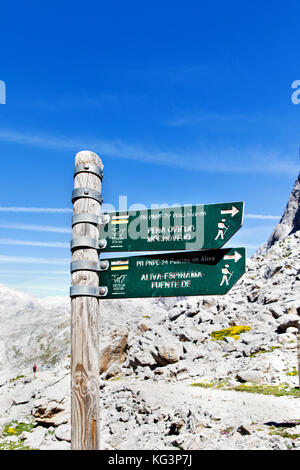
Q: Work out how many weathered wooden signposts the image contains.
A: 1